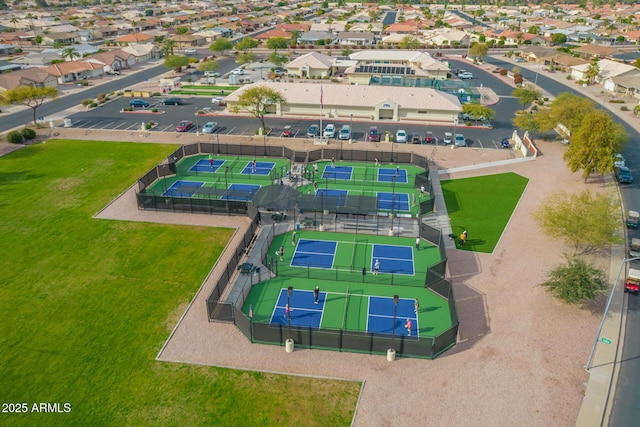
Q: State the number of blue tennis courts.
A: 6